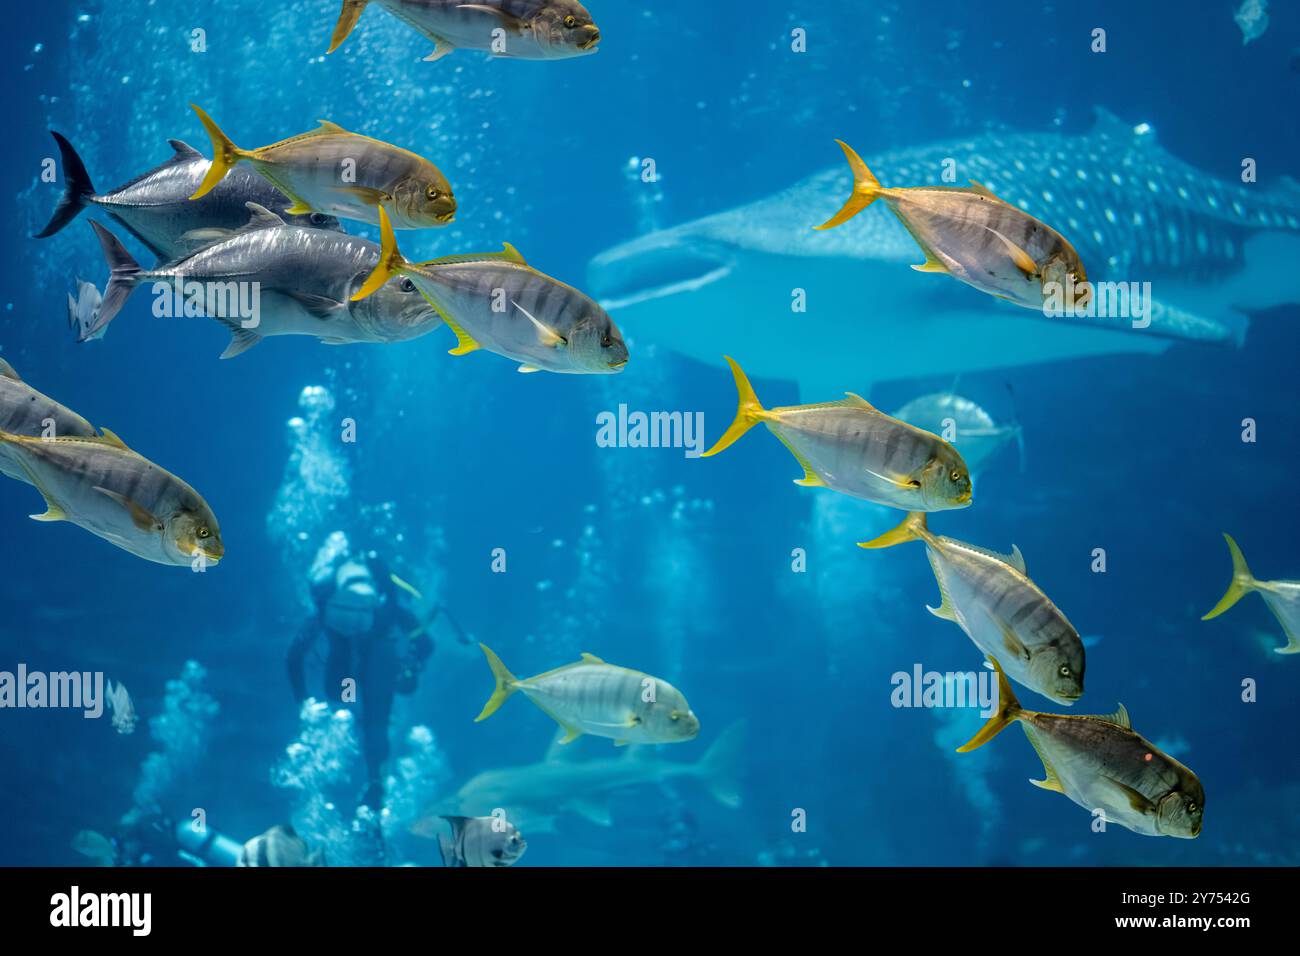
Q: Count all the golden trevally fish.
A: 11